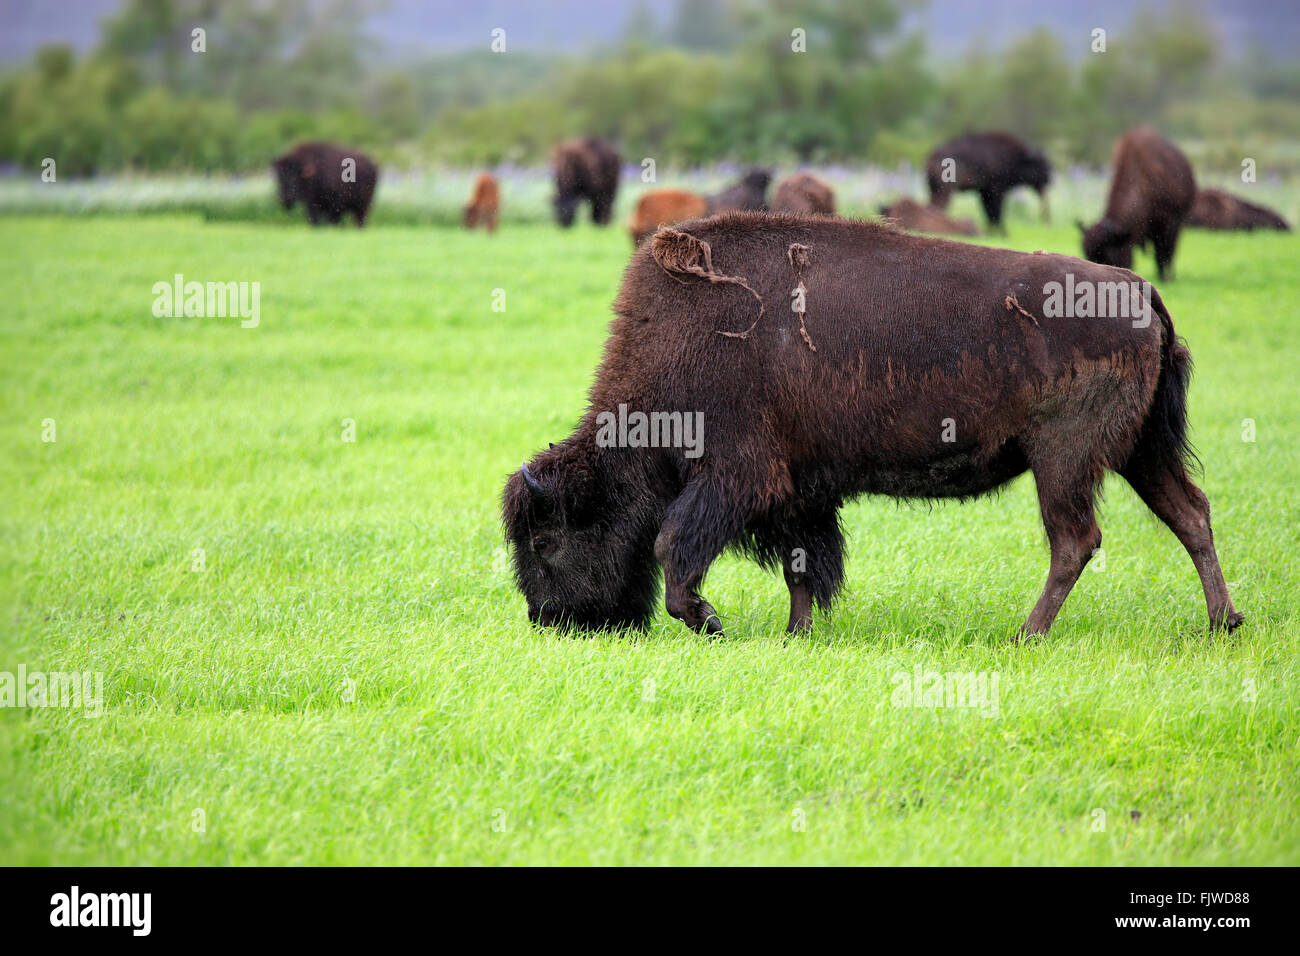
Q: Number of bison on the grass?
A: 11